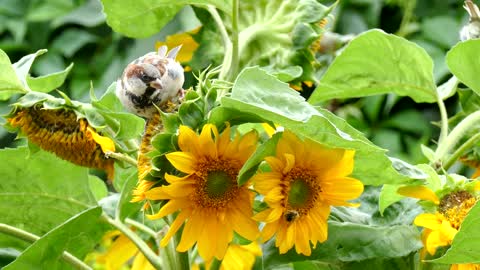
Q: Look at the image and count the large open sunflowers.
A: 2